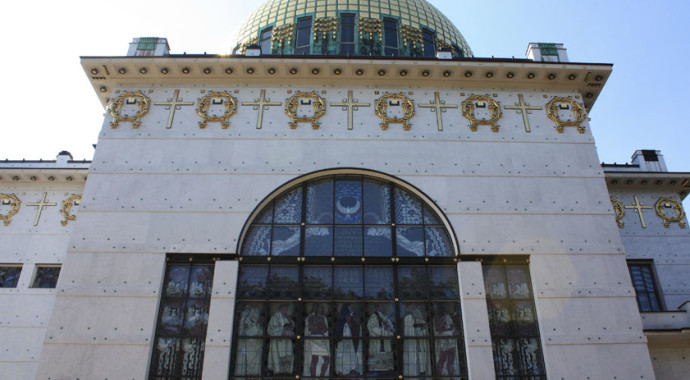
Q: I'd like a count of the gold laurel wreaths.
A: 10